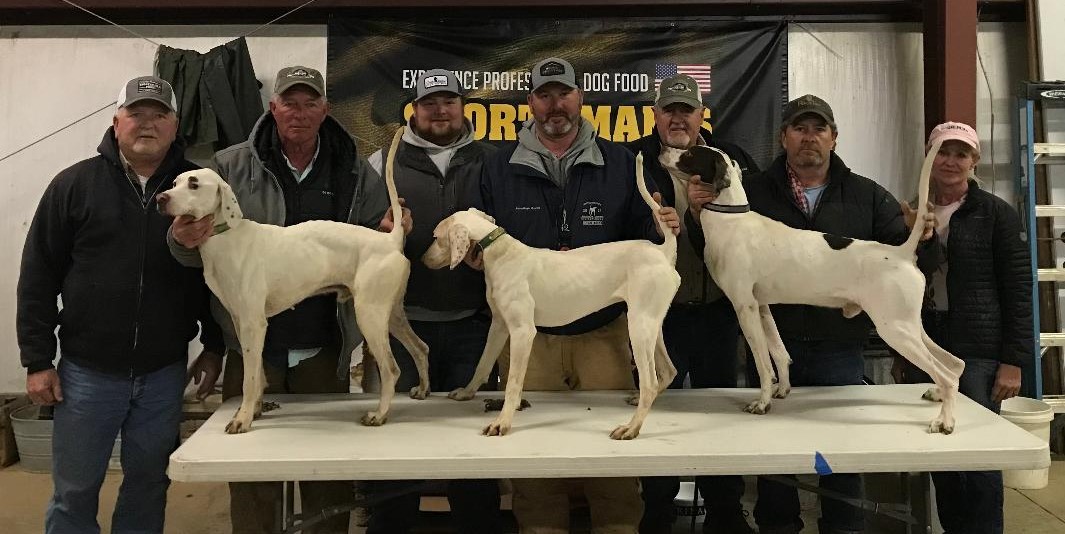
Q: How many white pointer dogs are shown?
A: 3